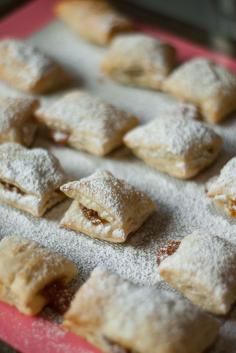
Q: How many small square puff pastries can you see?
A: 13